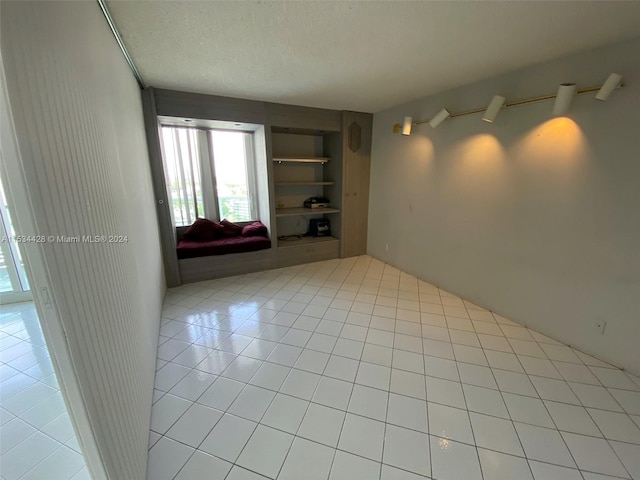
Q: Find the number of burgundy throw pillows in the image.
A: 3